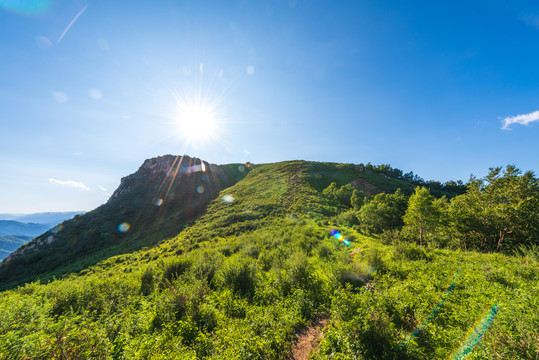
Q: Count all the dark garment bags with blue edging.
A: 0